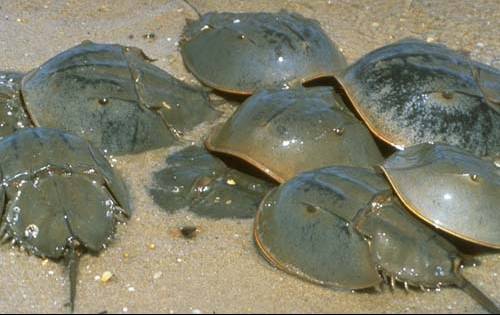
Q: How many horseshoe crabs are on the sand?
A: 9